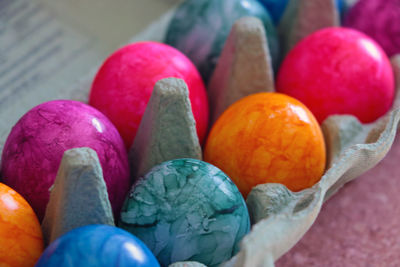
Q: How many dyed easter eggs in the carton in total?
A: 10